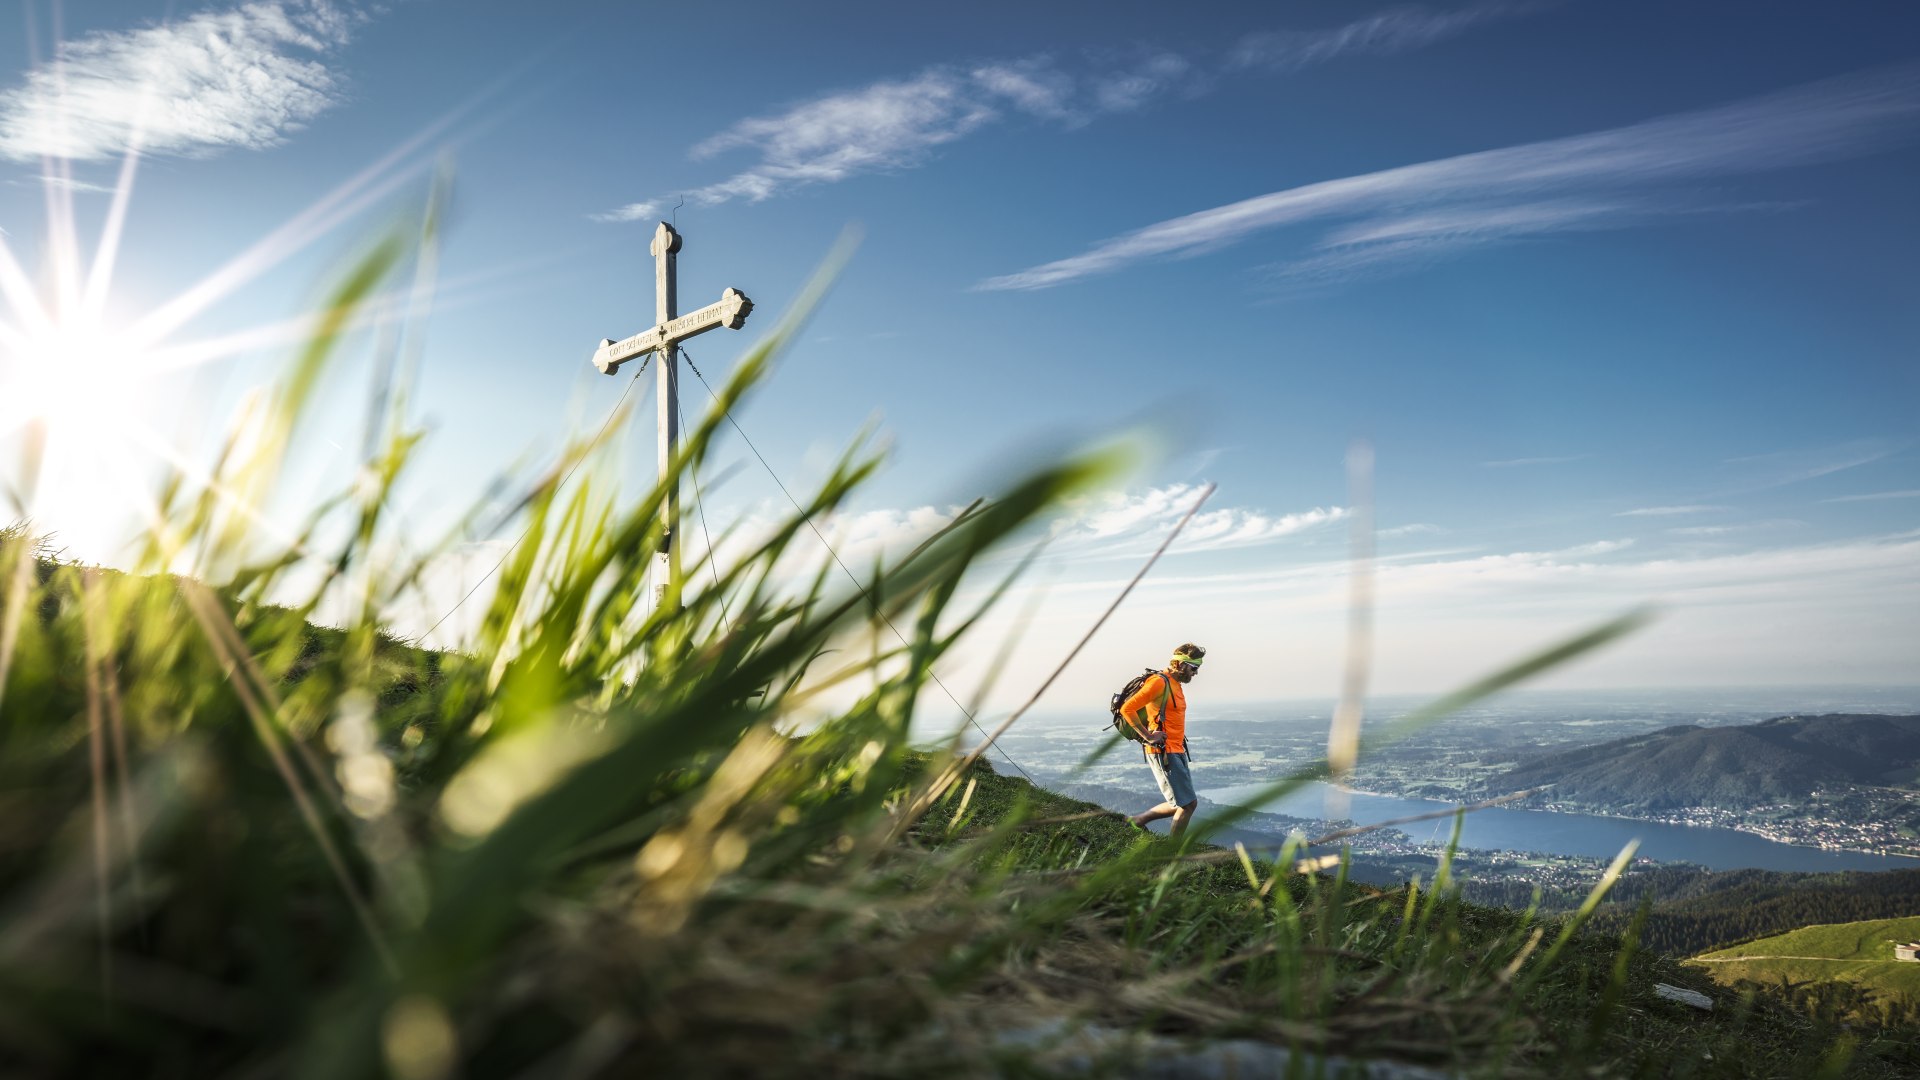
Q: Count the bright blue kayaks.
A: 0